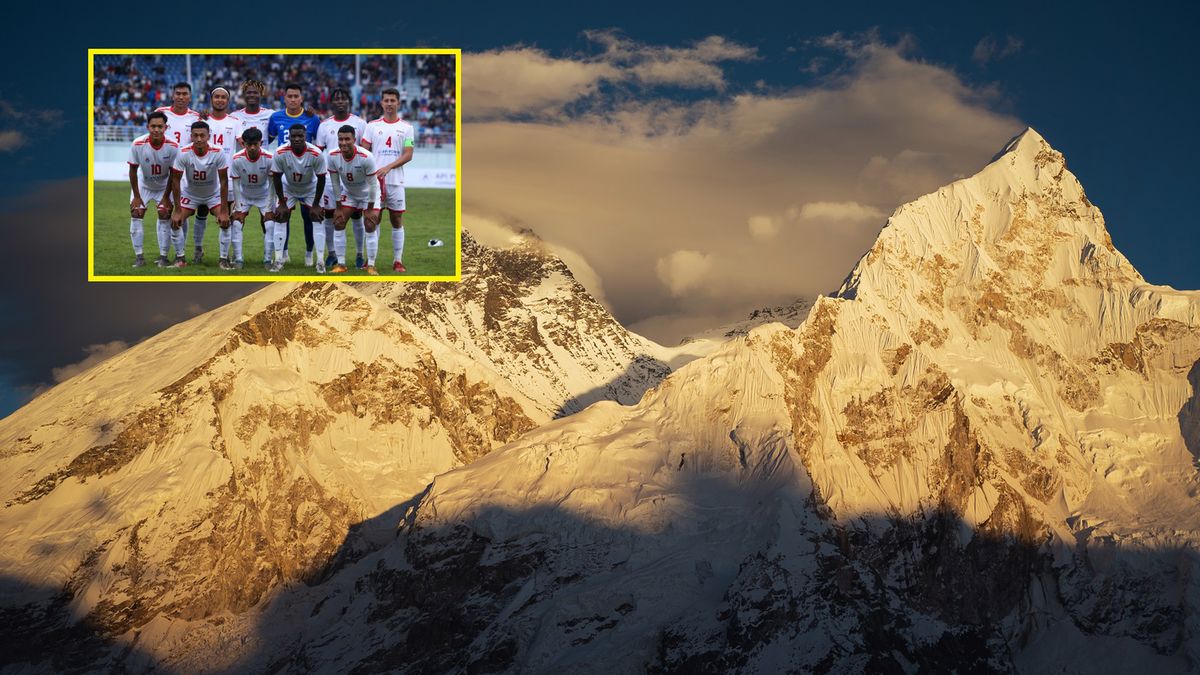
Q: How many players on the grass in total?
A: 11